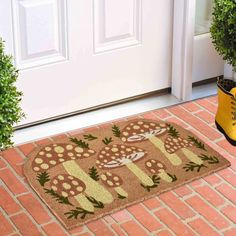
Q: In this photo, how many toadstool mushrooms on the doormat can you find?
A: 7